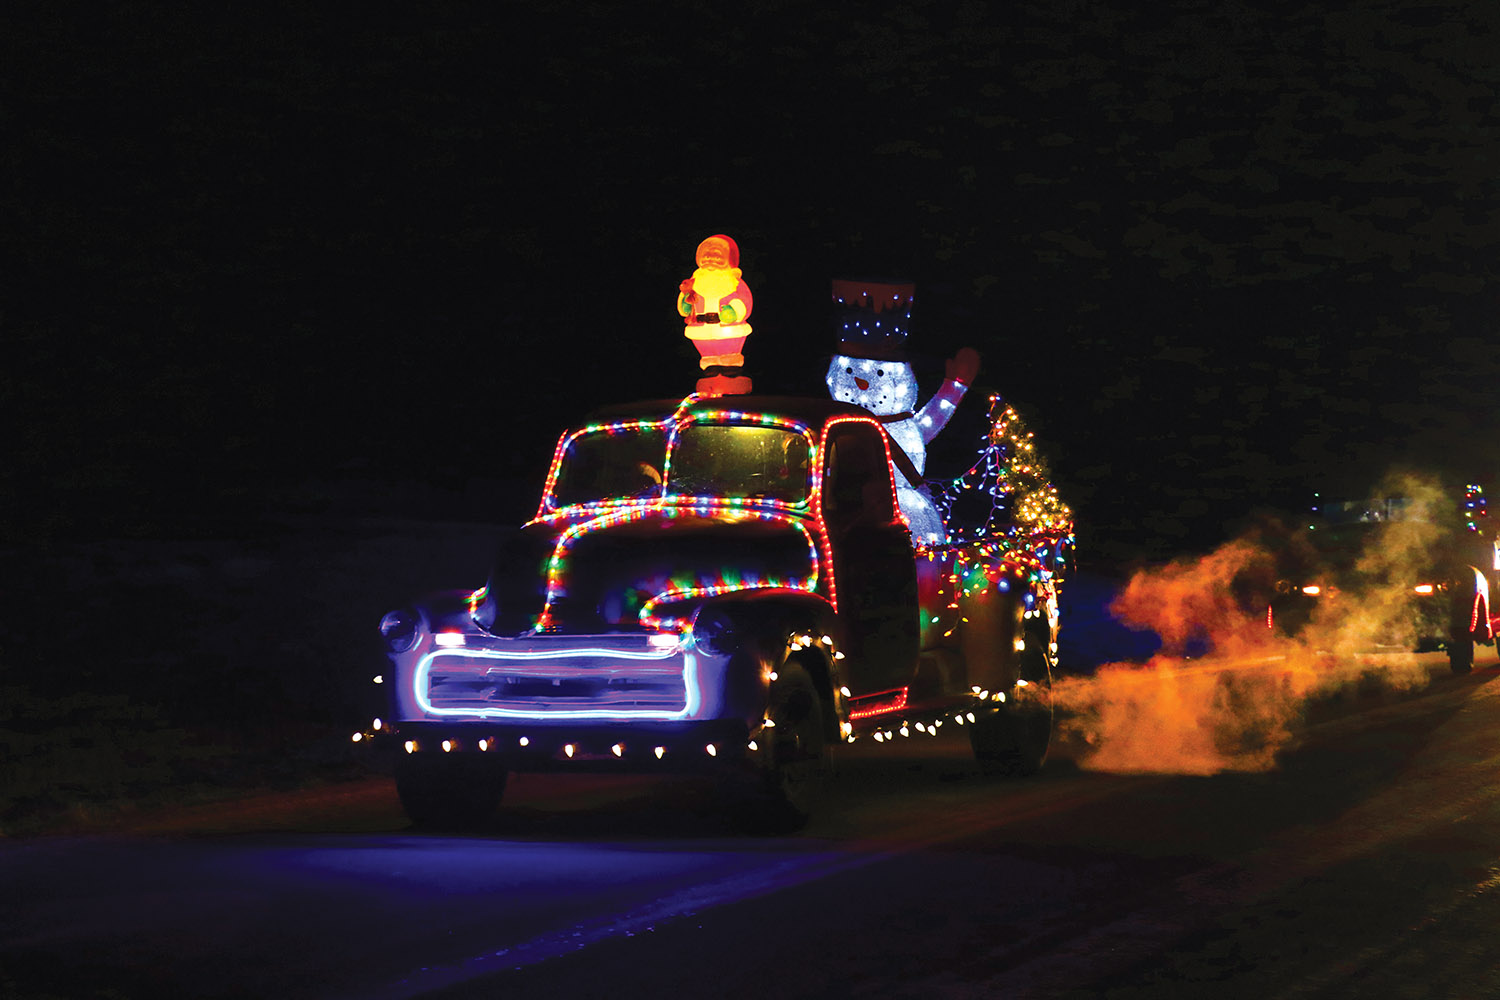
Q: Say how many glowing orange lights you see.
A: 2